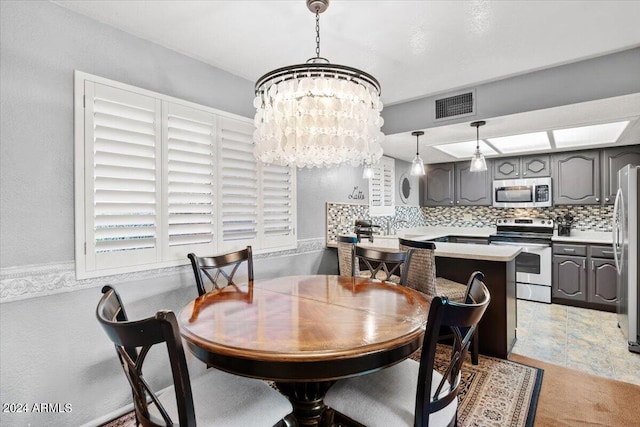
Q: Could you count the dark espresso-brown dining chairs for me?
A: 4